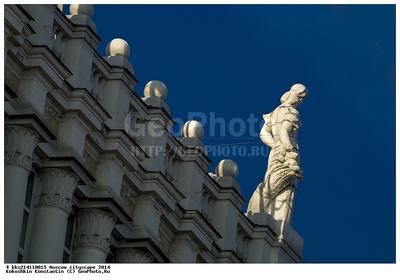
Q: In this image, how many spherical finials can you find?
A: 5